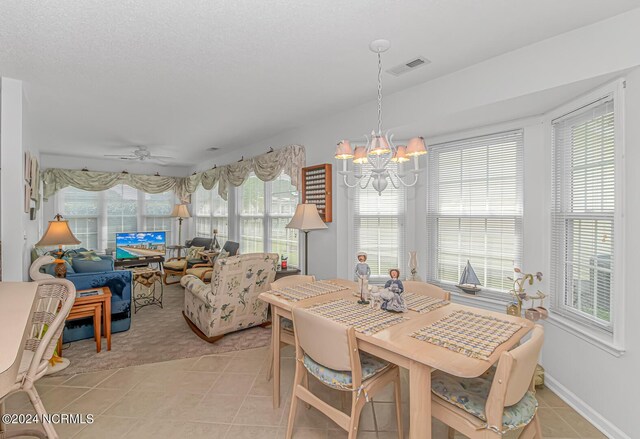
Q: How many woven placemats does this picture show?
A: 4